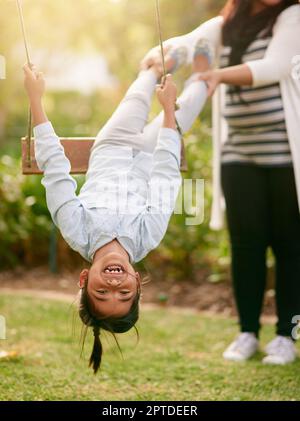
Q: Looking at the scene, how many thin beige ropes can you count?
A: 2